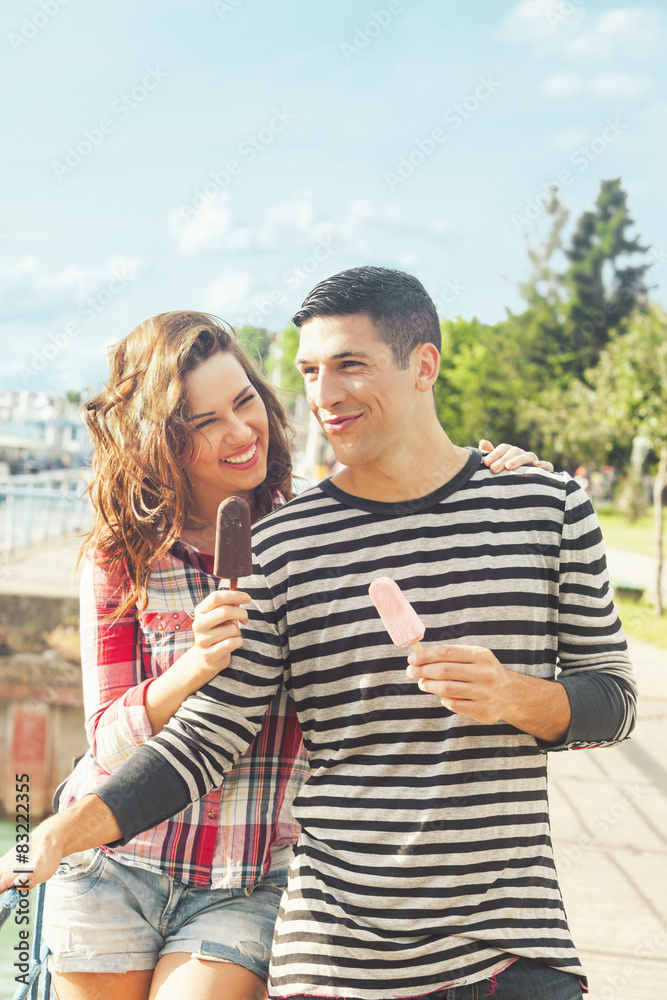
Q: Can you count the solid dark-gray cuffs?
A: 2